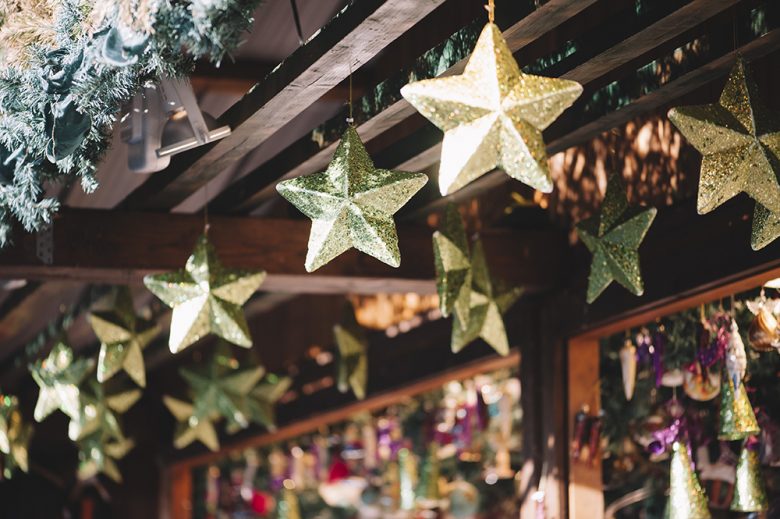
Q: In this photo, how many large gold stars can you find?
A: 2